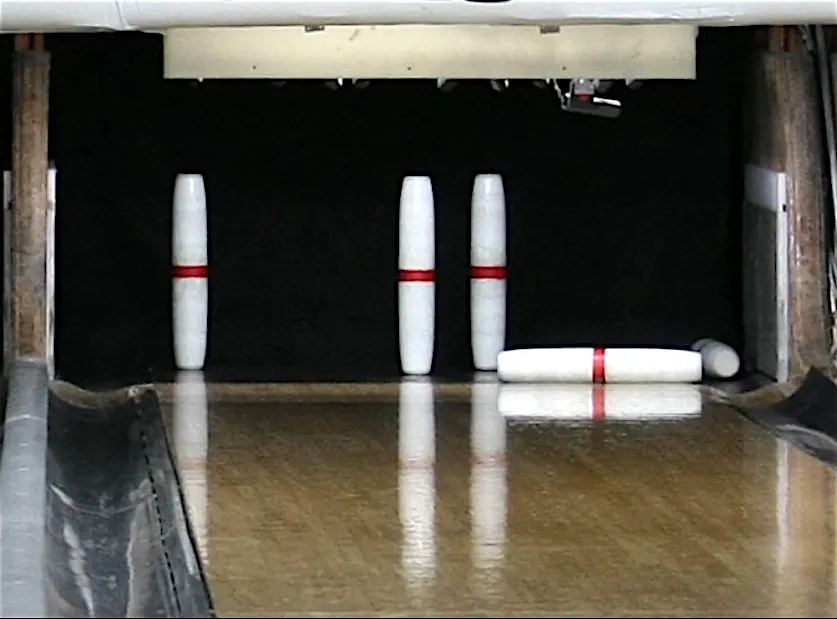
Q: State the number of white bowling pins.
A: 5